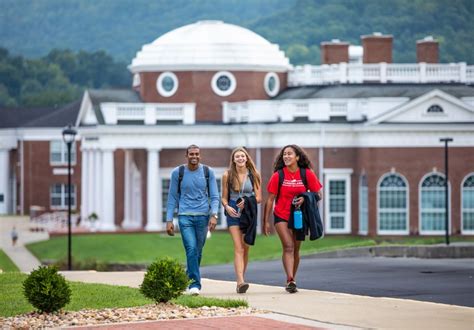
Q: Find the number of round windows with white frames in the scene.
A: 3